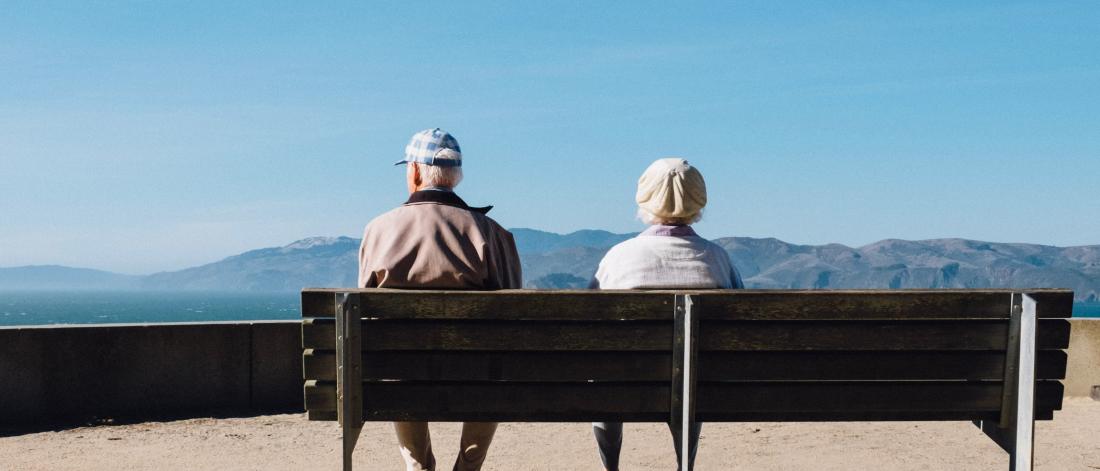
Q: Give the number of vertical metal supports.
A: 3